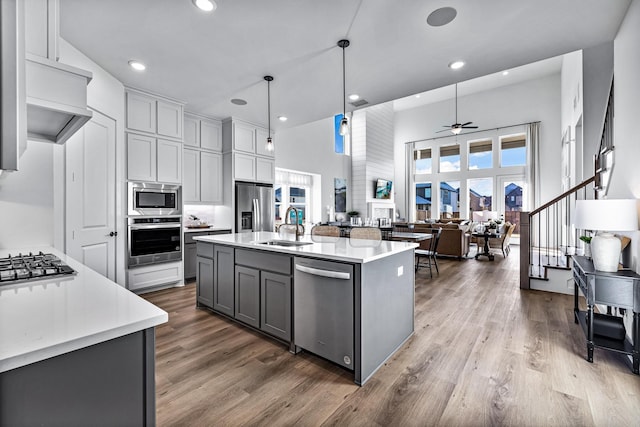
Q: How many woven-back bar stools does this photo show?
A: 3